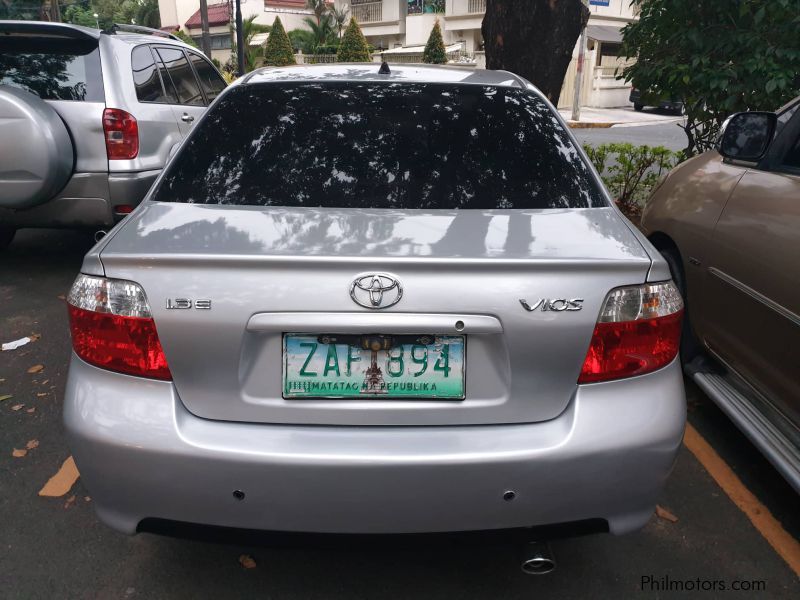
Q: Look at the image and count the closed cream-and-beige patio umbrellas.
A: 0